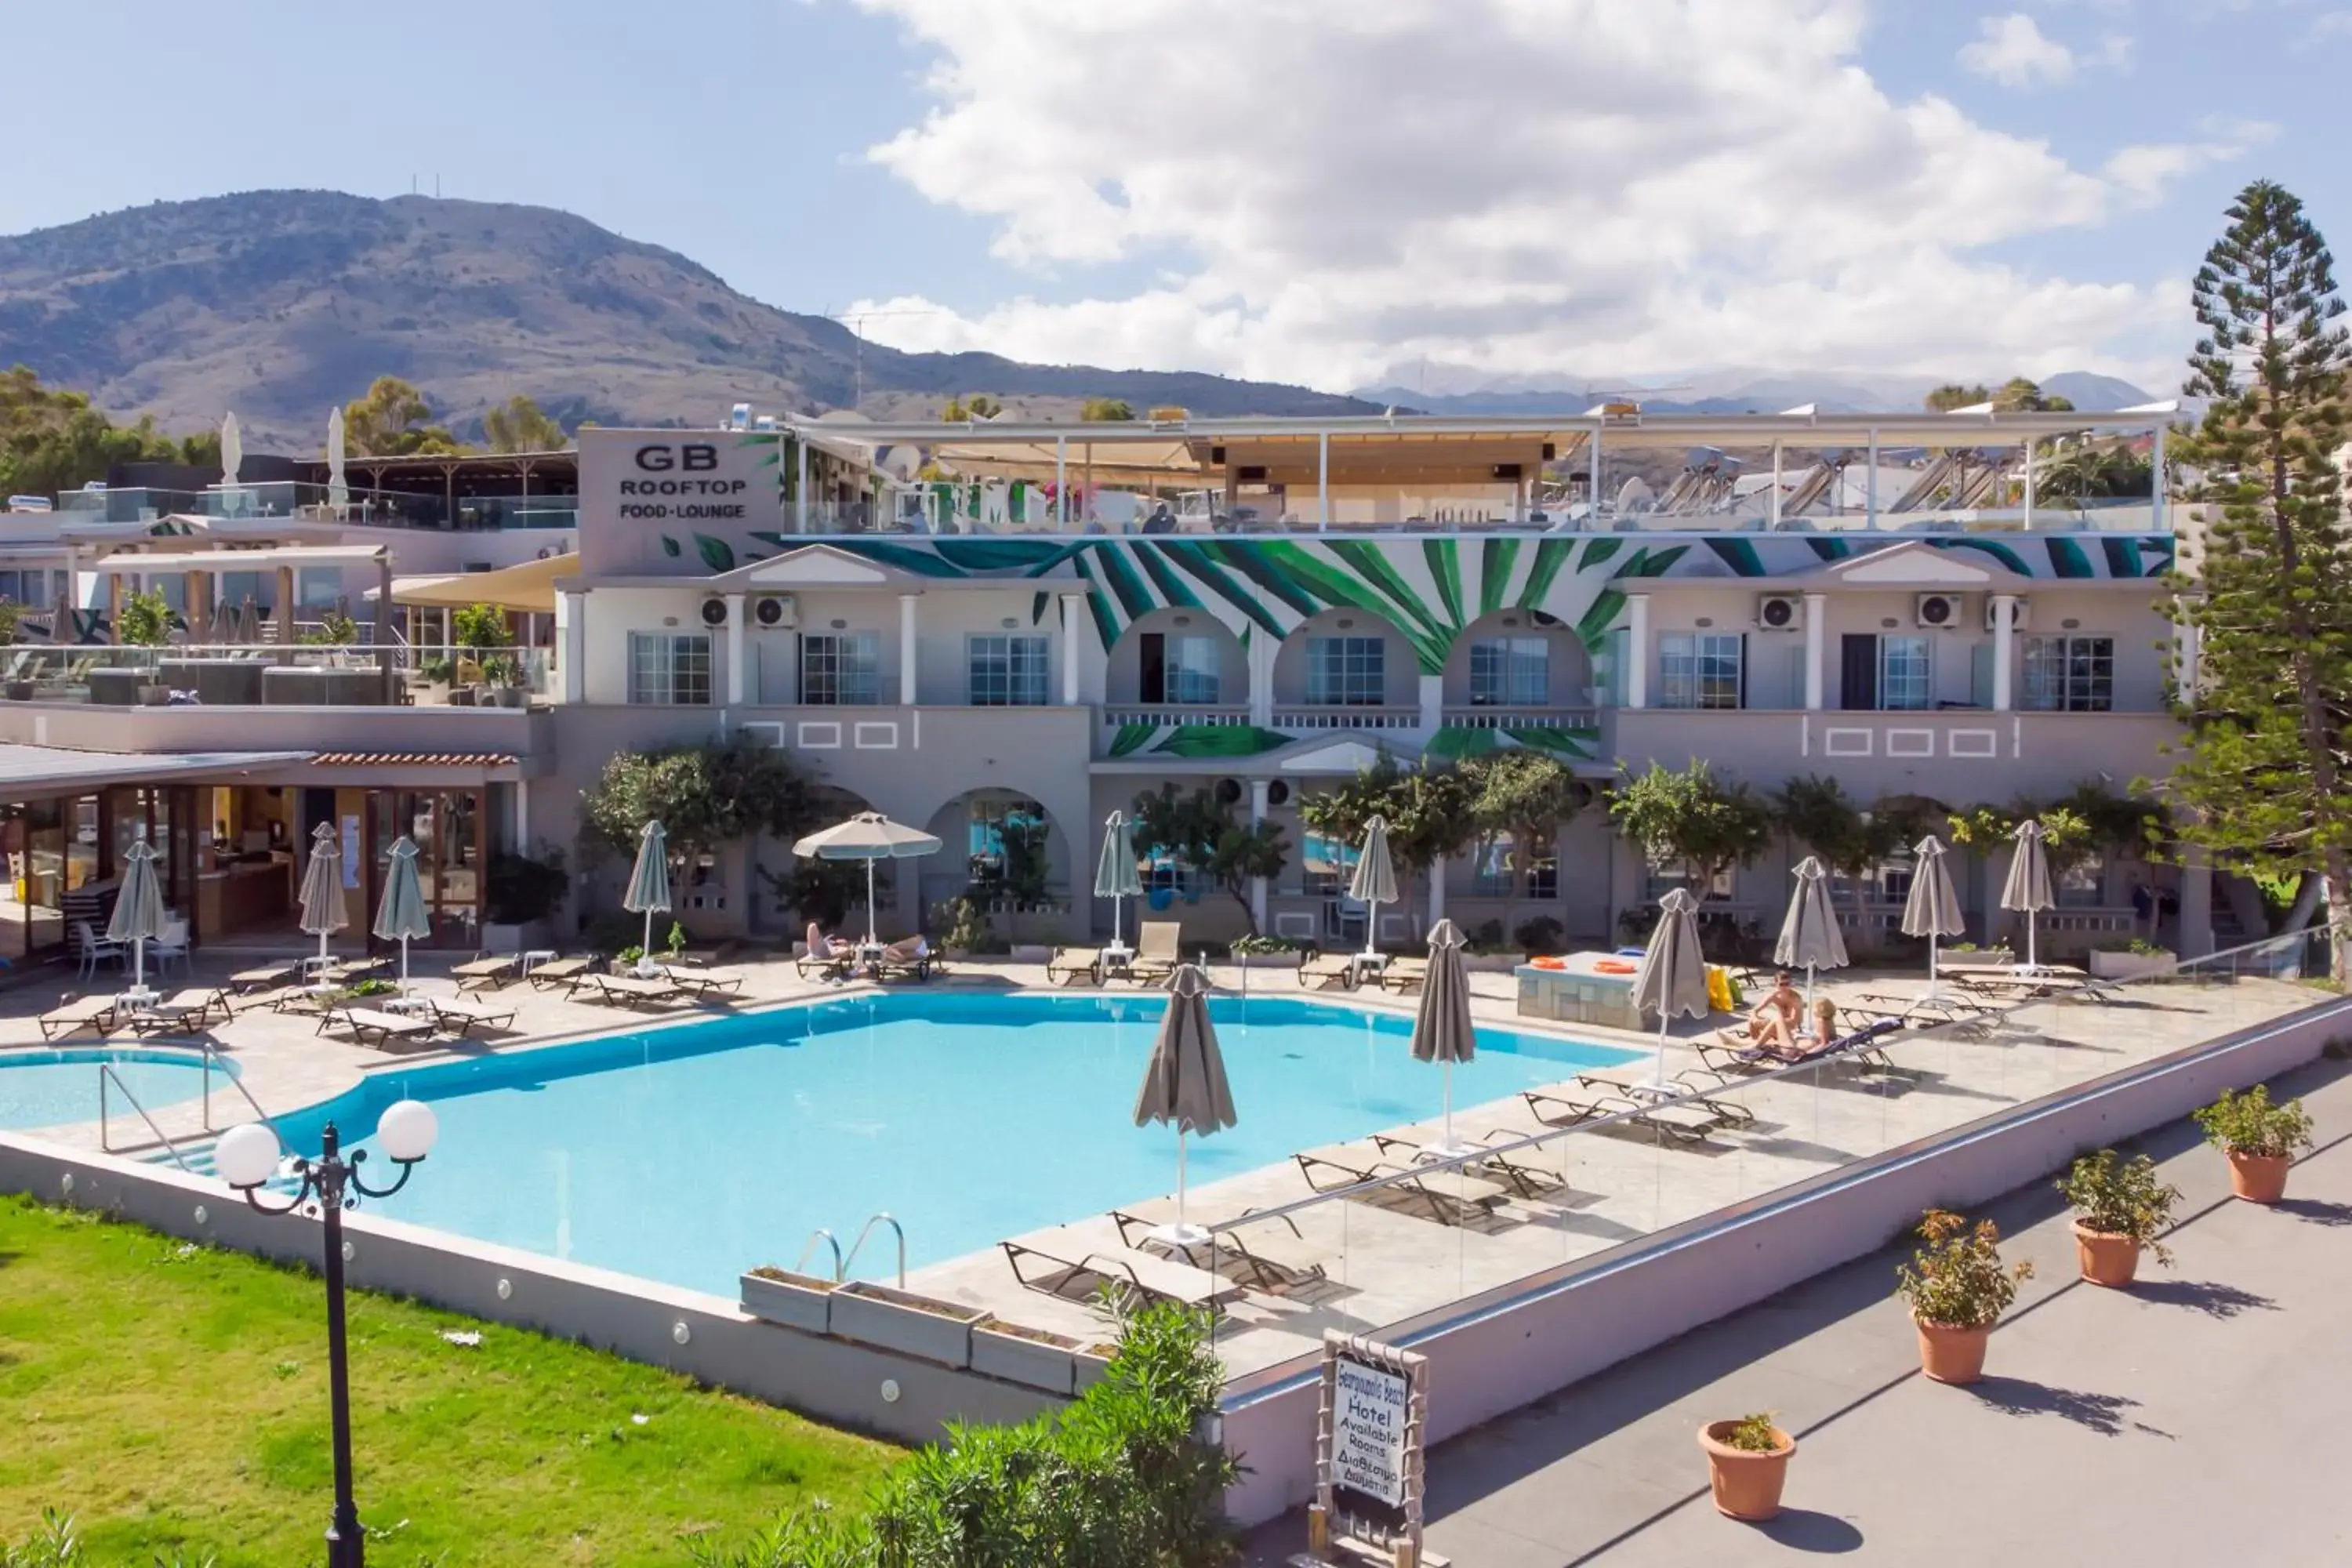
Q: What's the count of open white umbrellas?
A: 1